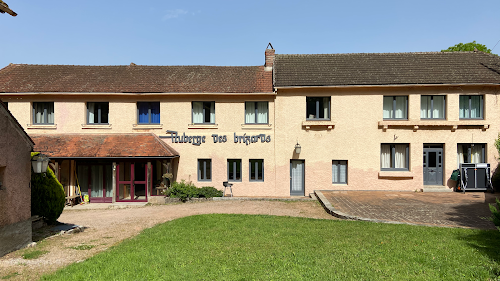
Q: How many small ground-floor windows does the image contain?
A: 4